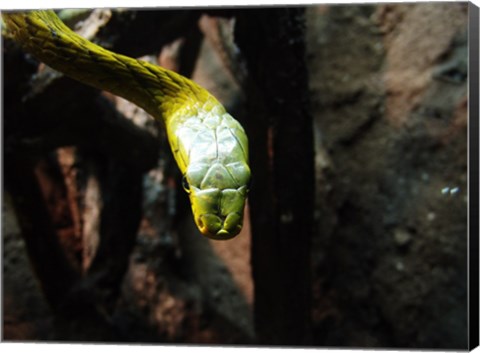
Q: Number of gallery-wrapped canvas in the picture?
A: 1